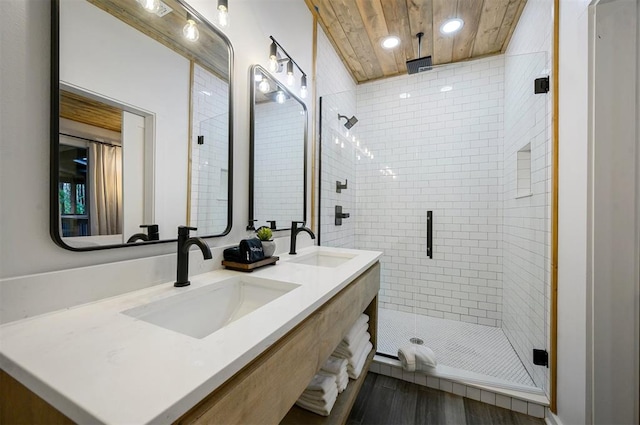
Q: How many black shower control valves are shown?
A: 2